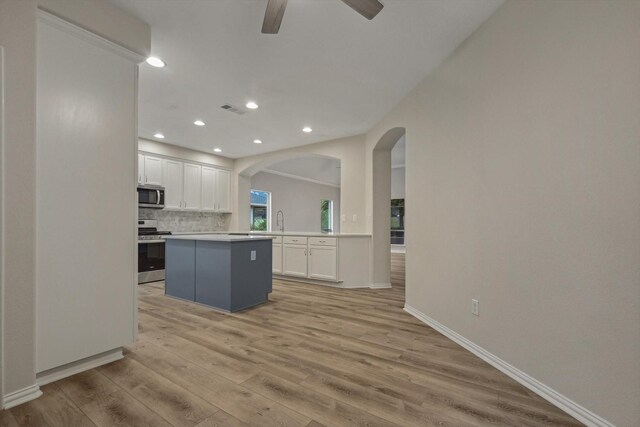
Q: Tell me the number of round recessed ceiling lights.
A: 7